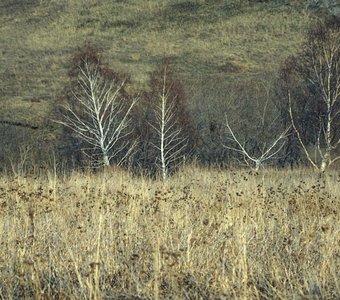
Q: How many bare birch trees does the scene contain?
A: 4